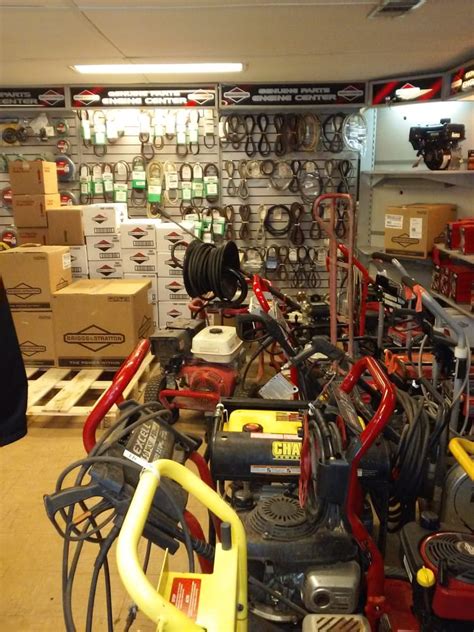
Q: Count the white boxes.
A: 13